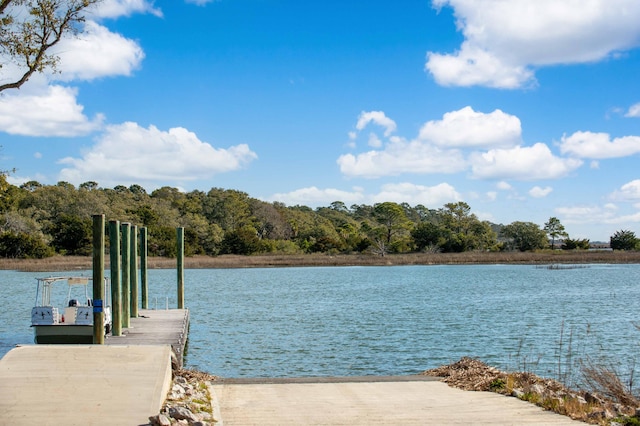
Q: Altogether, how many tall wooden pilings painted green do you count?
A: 6